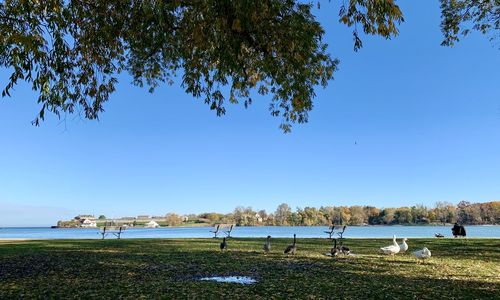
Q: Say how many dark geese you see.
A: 5